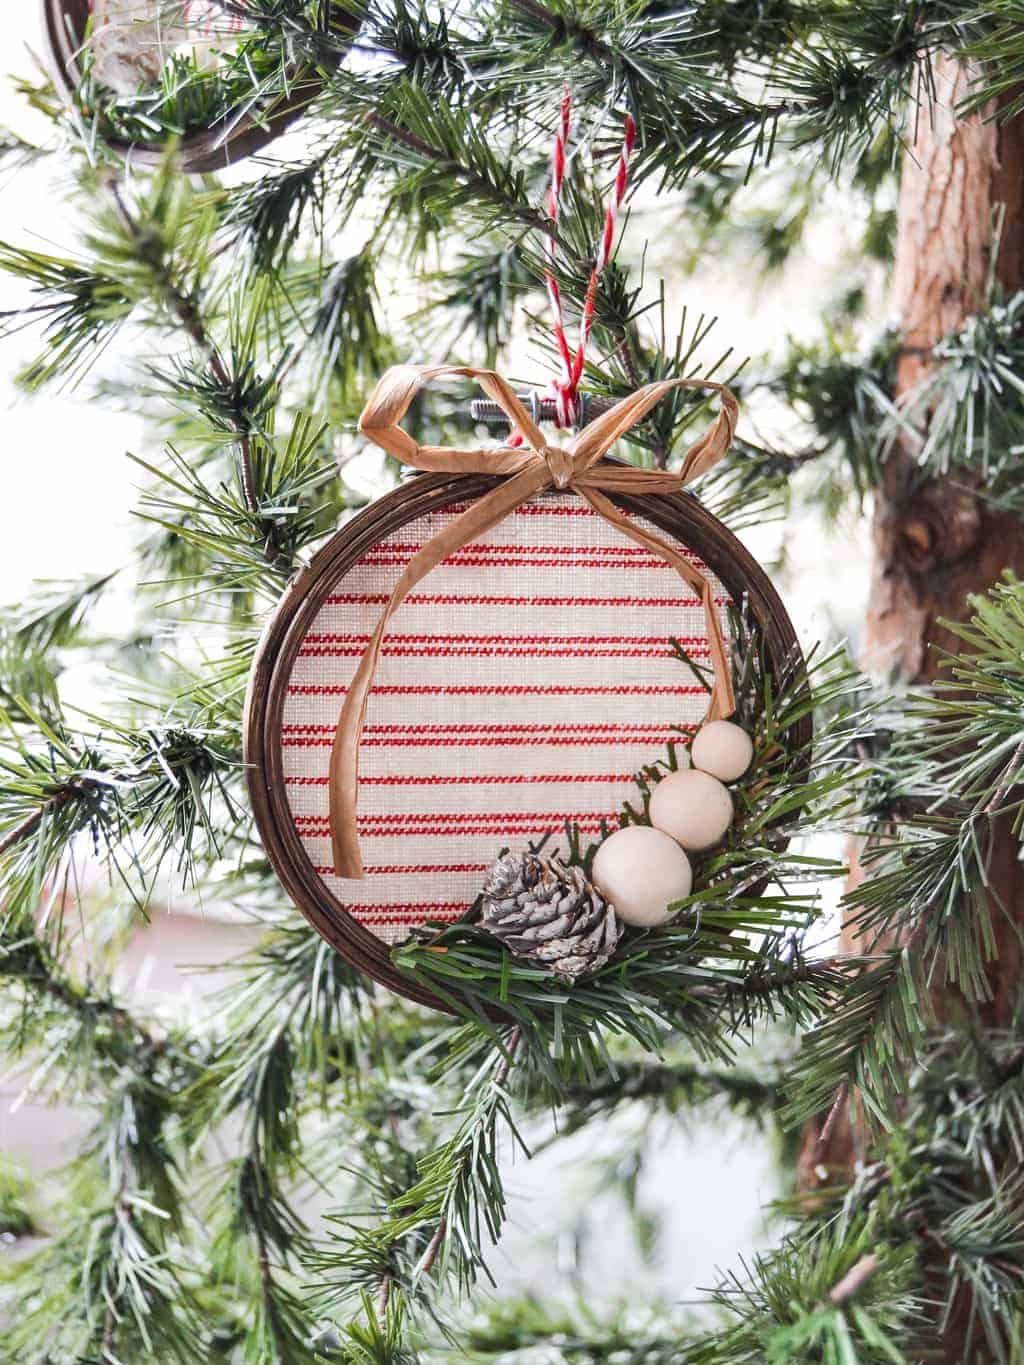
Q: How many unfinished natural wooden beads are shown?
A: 3